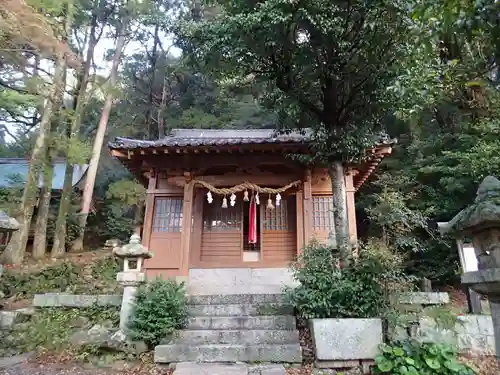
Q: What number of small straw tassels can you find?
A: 3